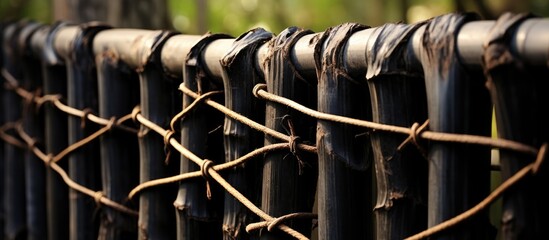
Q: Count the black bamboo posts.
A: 13